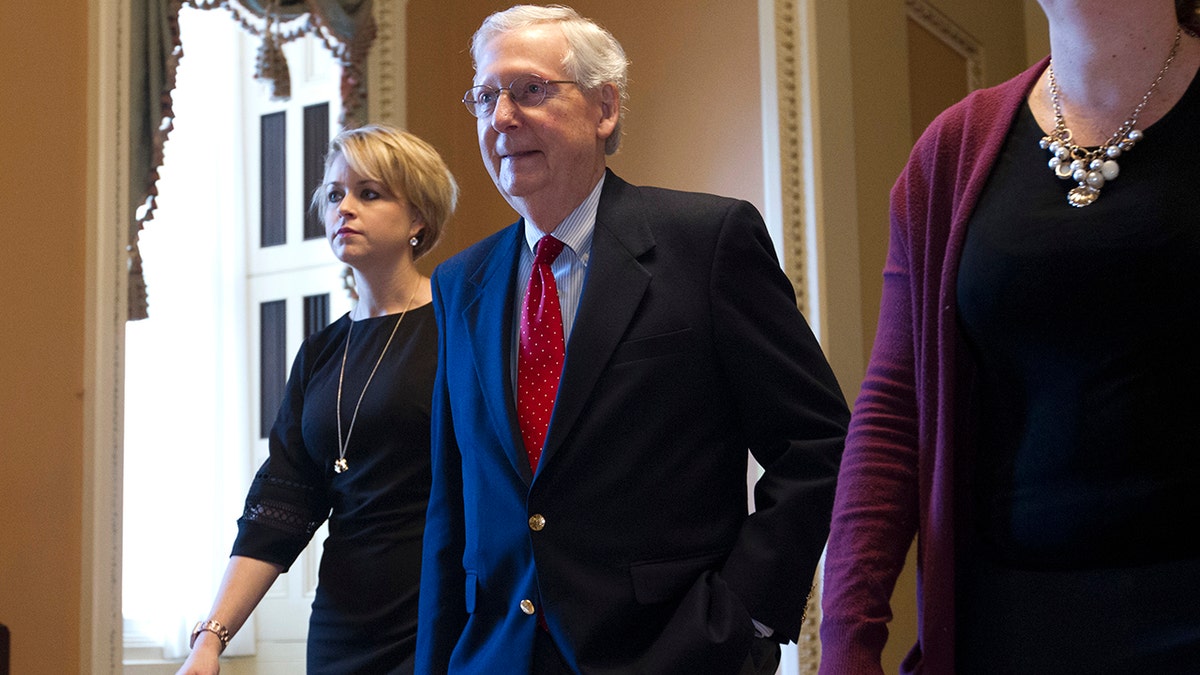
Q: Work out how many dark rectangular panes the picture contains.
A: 4